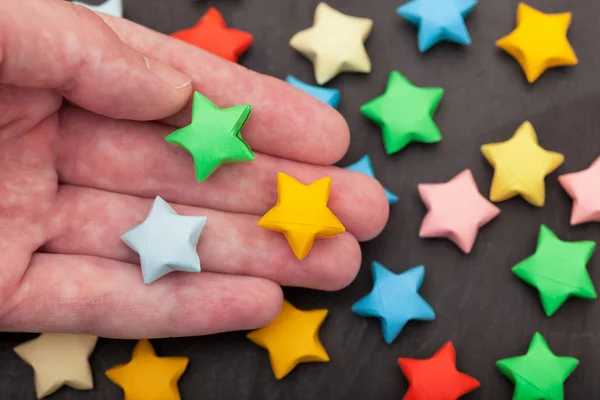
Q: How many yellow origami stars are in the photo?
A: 5